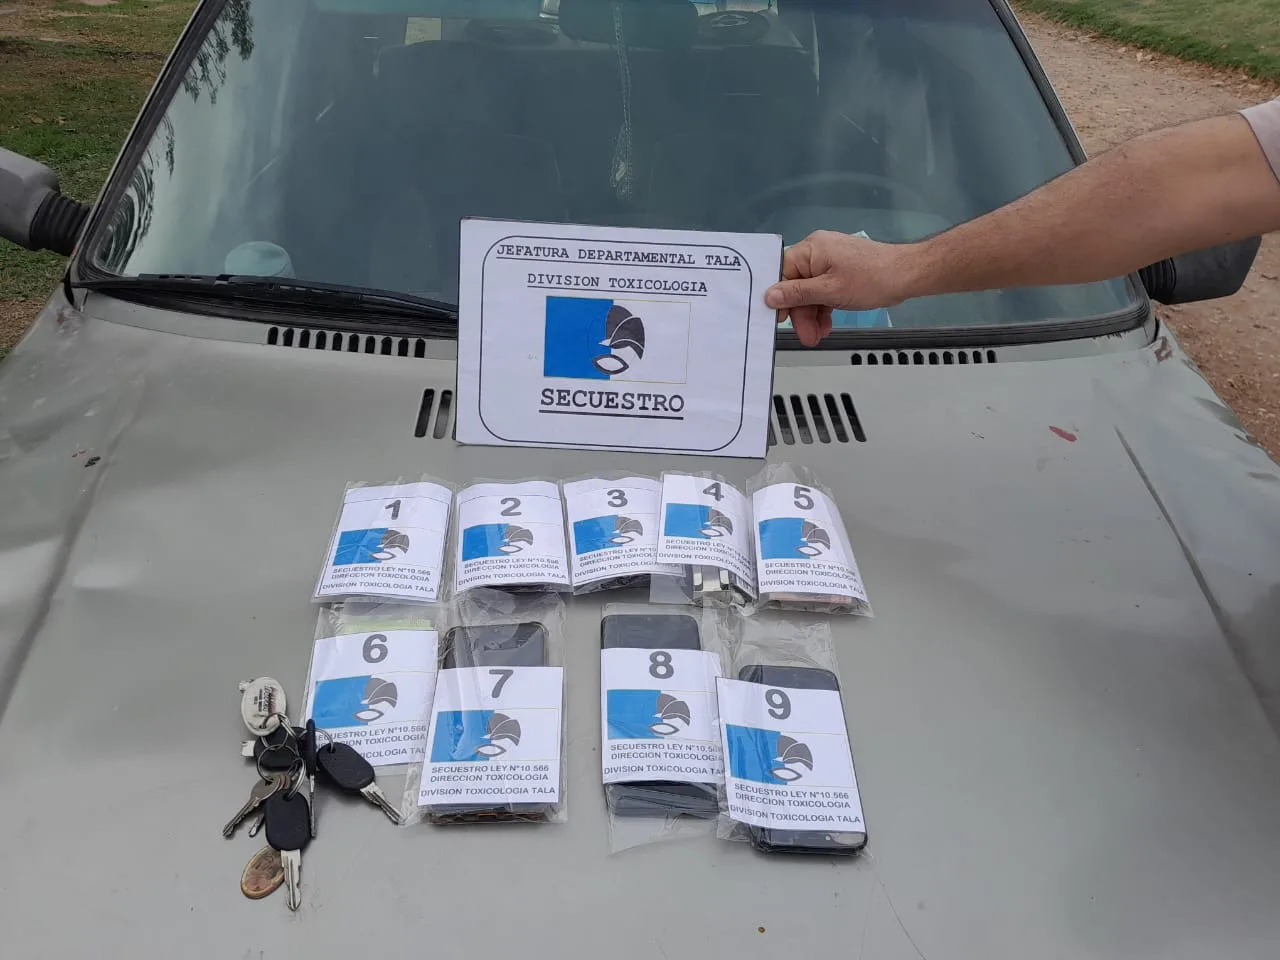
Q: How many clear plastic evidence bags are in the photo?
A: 9